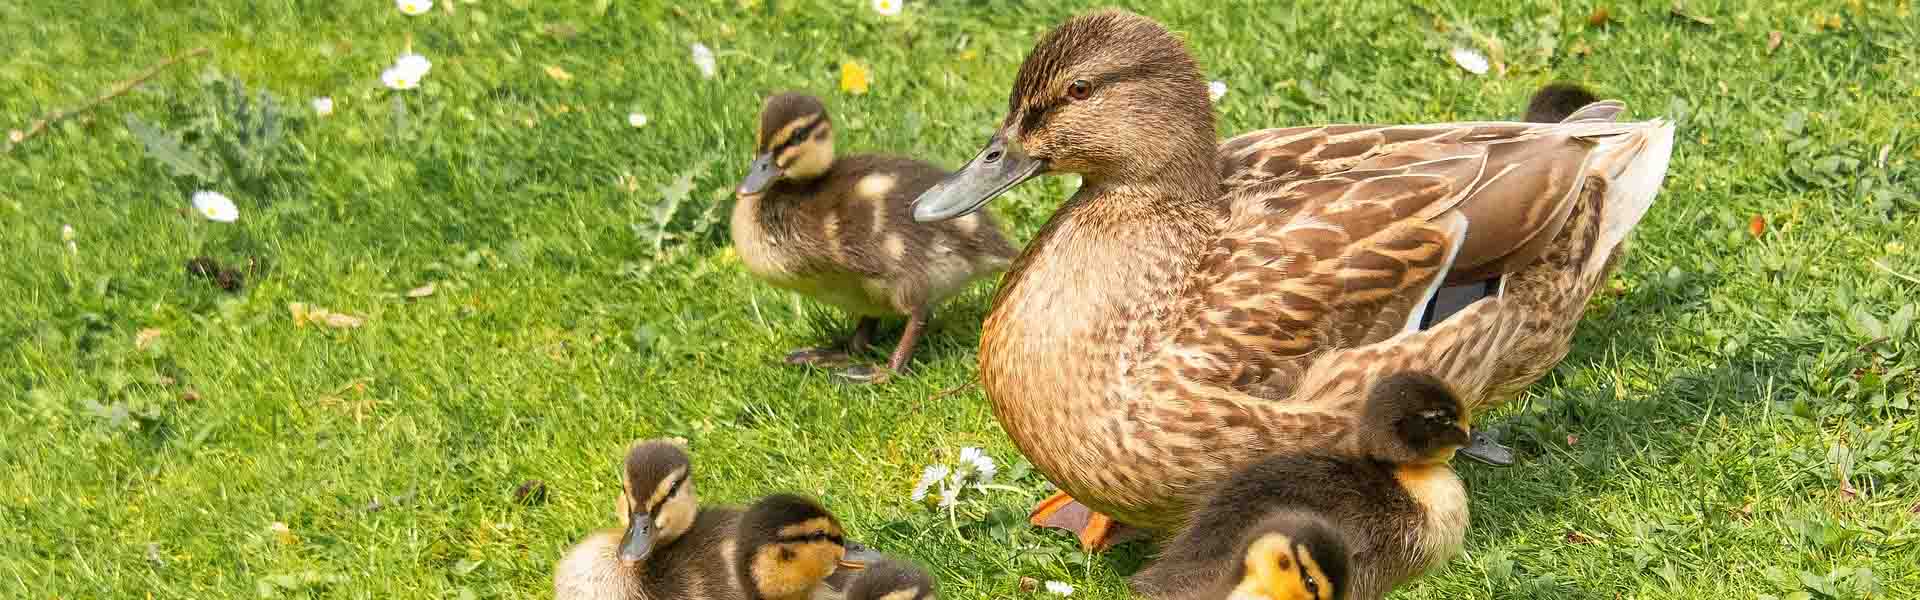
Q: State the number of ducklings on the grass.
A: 7